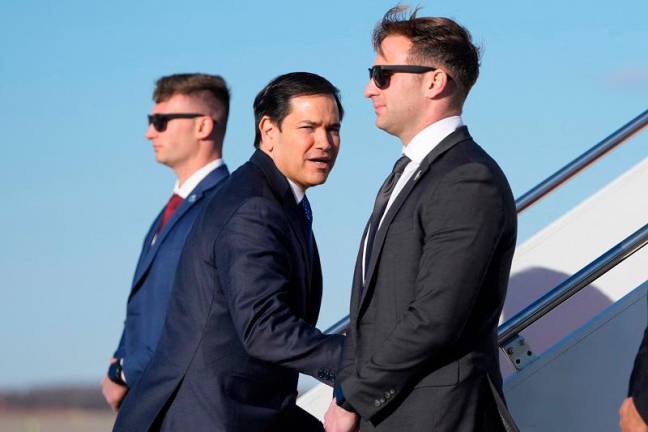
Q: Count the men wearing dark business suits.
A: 3